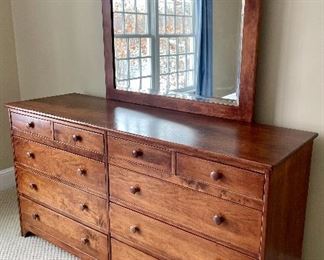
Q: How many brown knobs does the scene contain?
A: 13